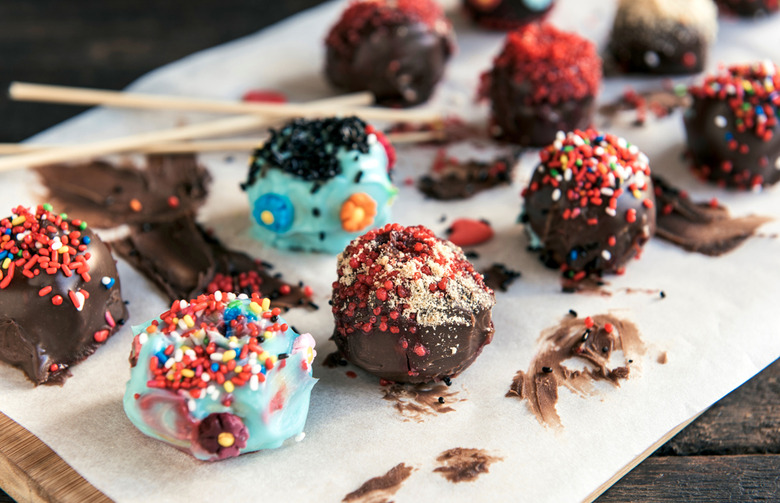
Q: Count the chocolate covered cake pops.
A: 9